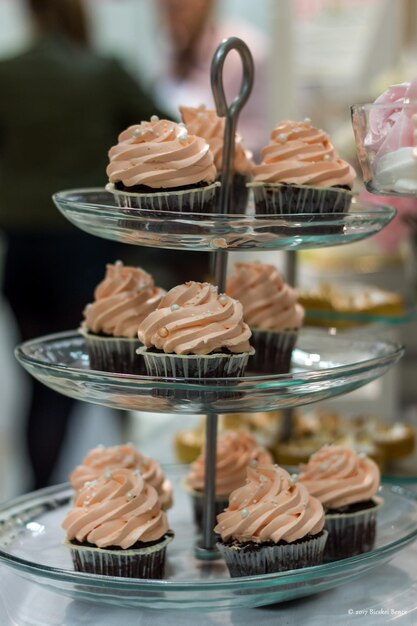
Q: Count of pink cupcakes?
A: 11